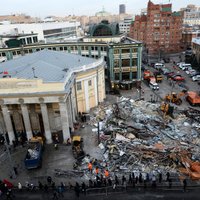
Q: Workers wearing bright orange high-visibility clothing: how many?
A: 3